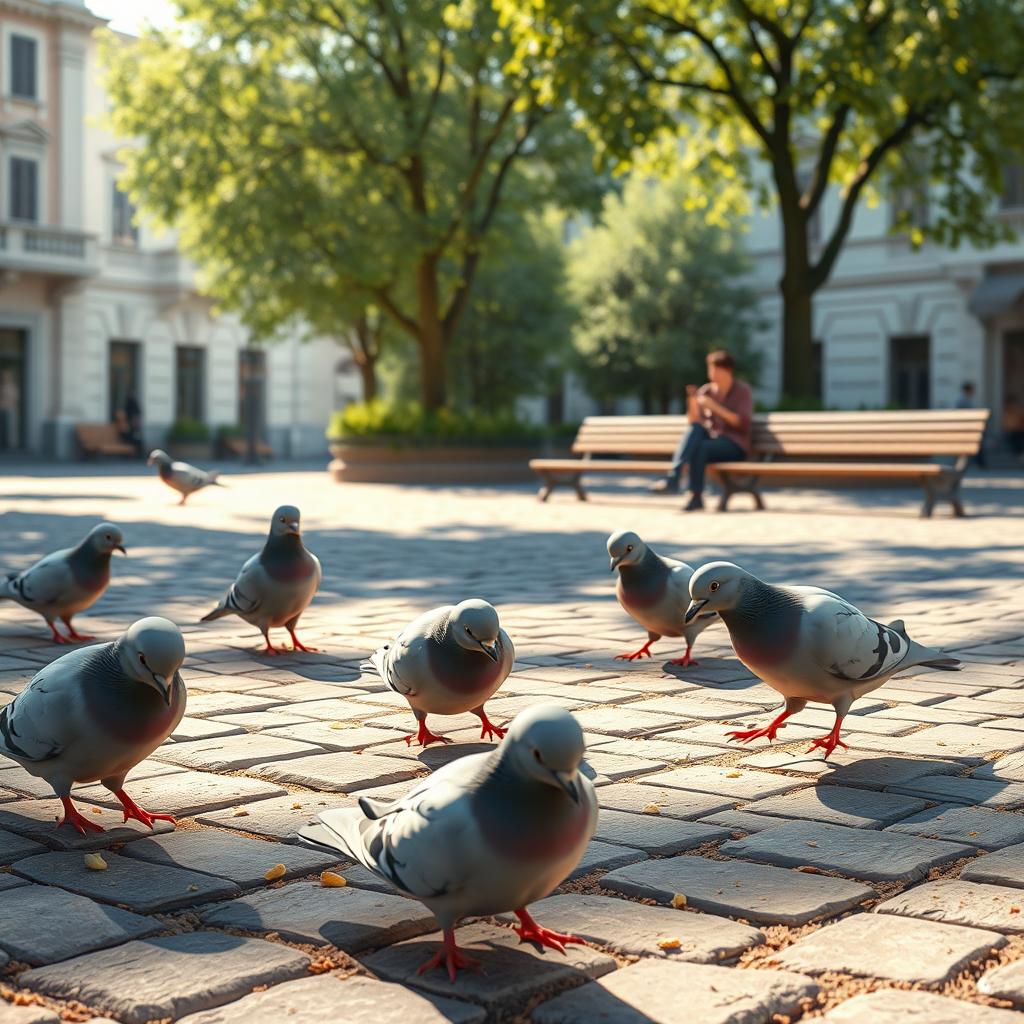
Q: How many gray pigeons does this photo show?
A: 8